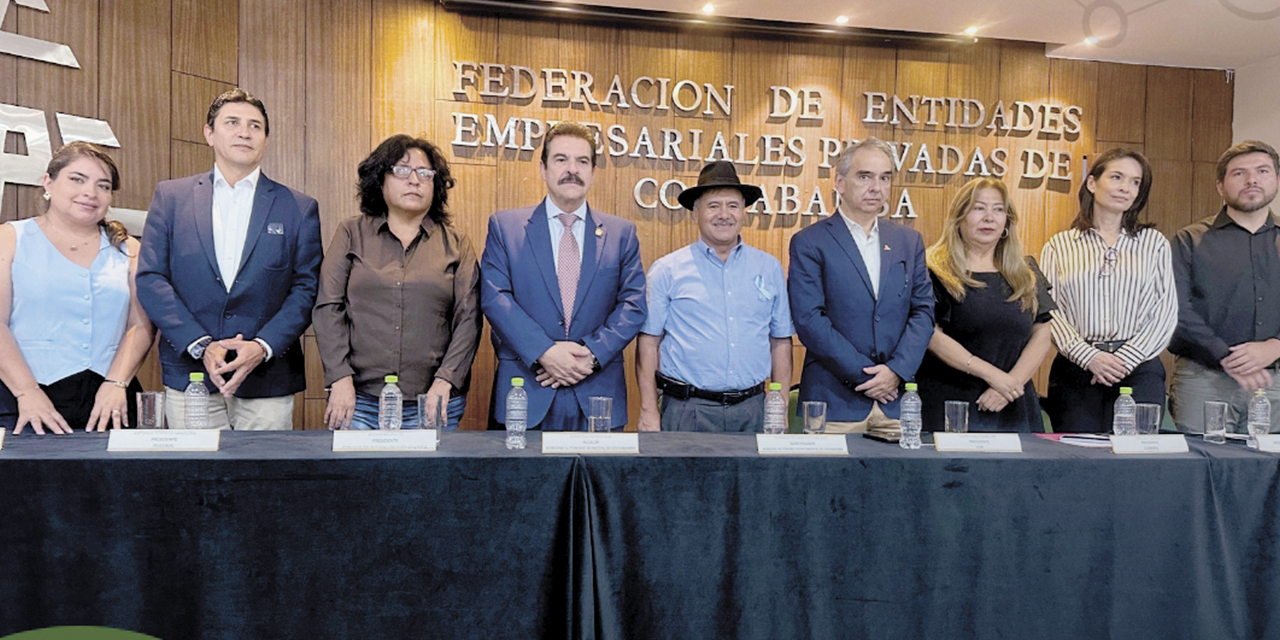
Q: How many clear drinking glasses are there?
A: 7